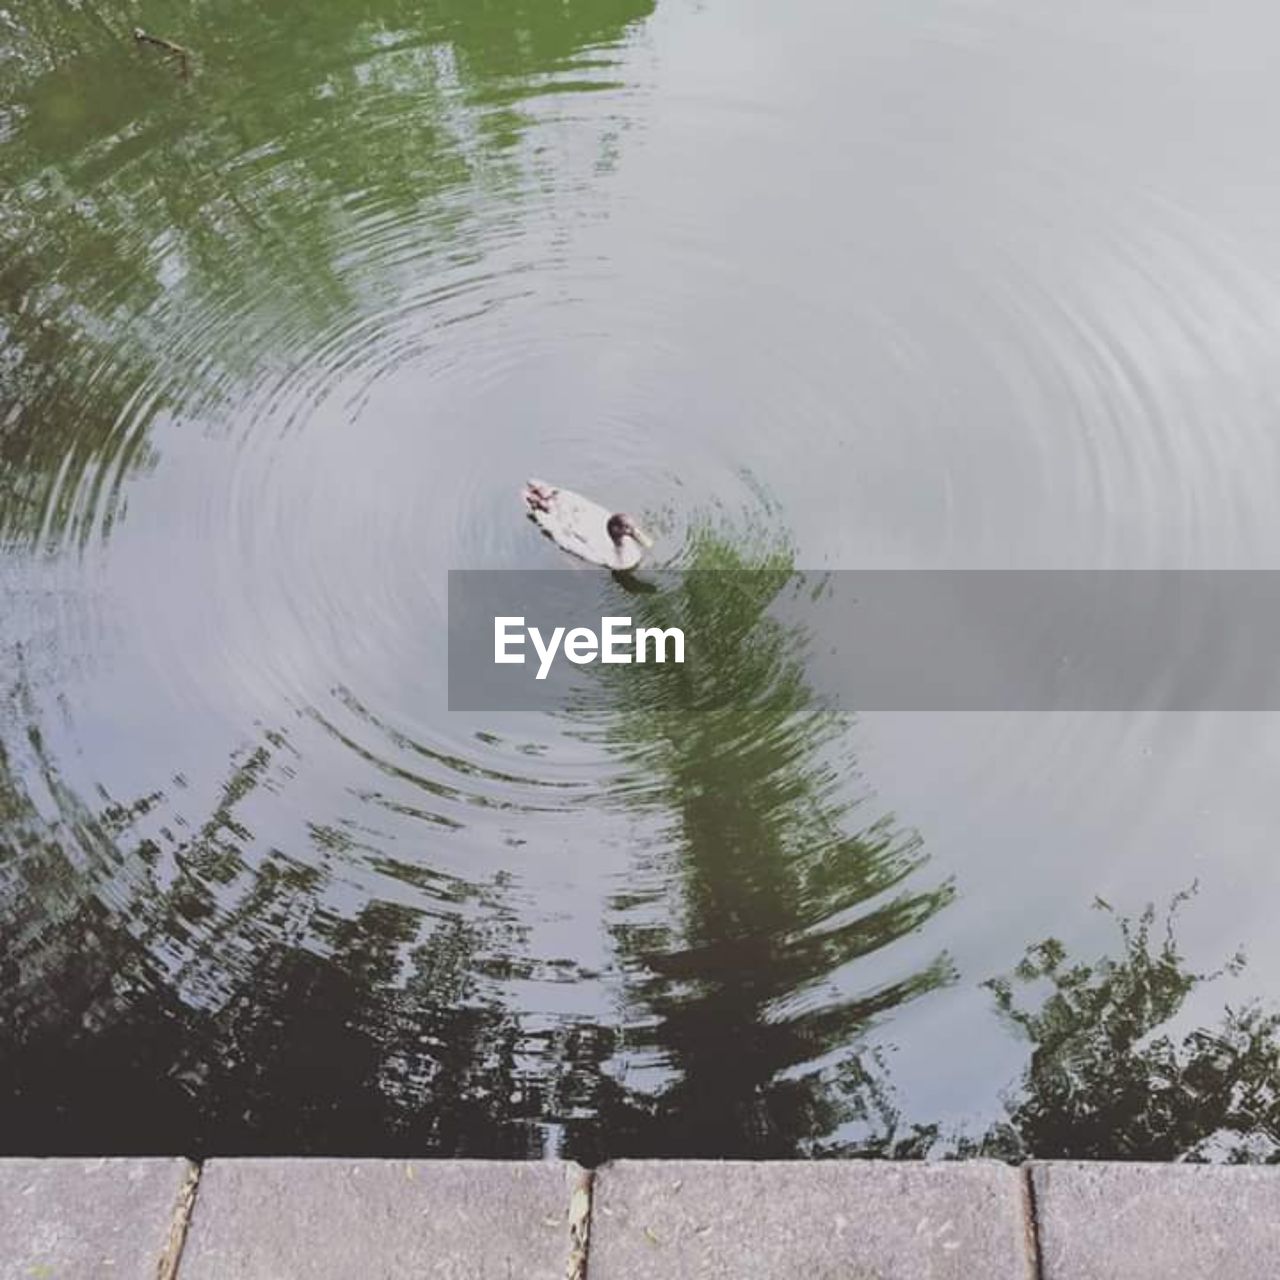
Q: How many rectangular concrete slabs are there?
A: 4